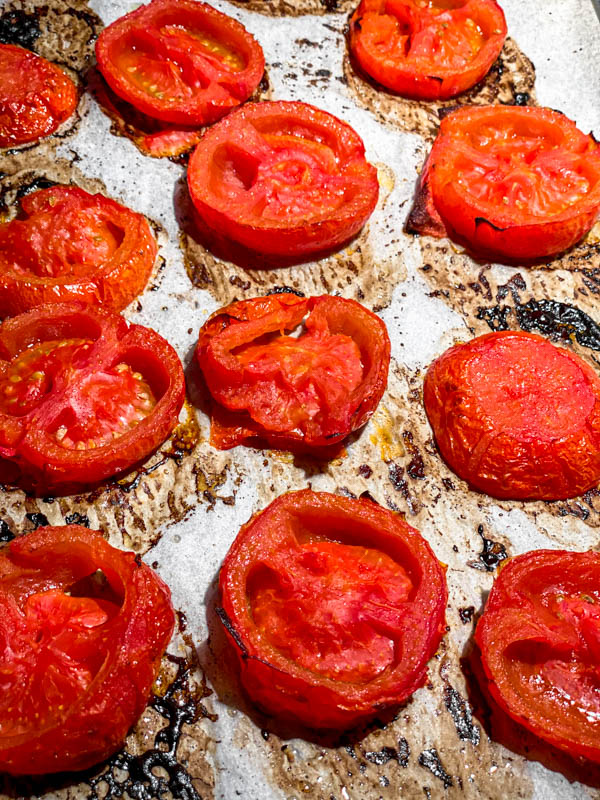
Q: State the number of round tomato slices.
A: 12